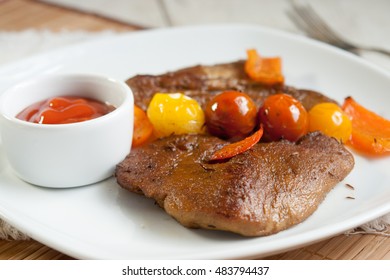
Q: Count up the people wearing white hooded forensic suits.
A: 0